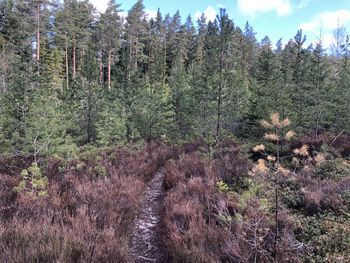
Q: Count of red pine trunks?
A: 5